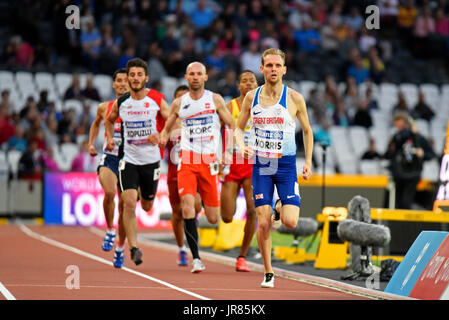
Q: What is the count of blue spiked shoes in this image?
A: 3